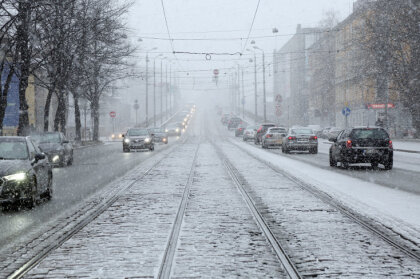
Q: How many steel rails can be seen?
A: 4